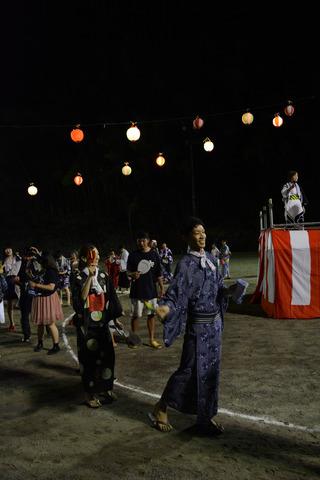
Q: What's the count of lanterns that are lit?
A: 9